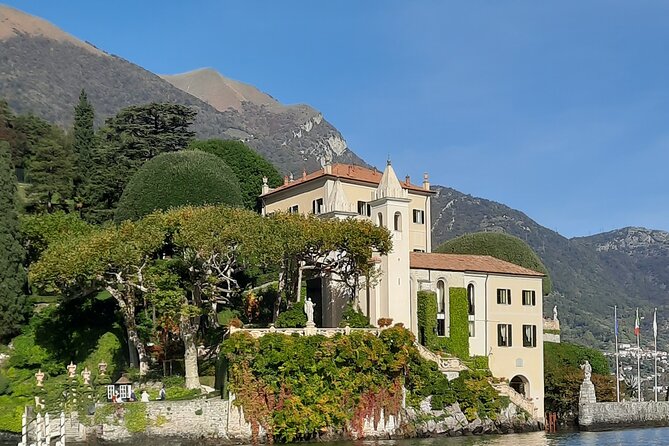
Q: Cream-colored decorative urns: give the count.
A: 4